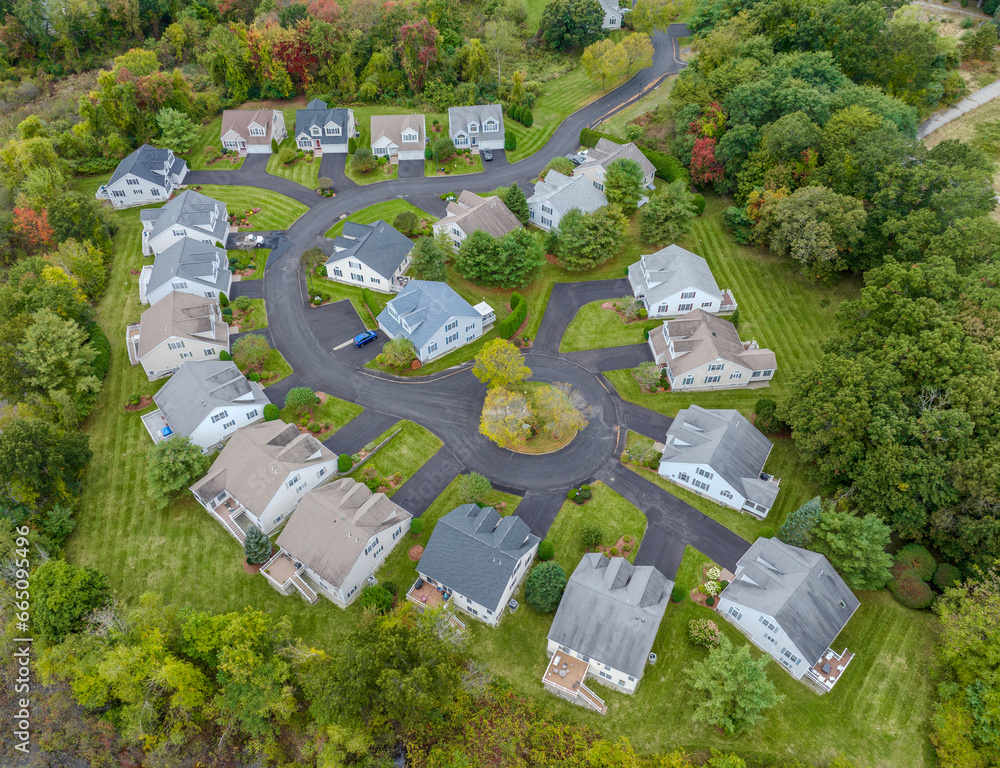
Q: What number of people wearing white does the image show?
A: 0